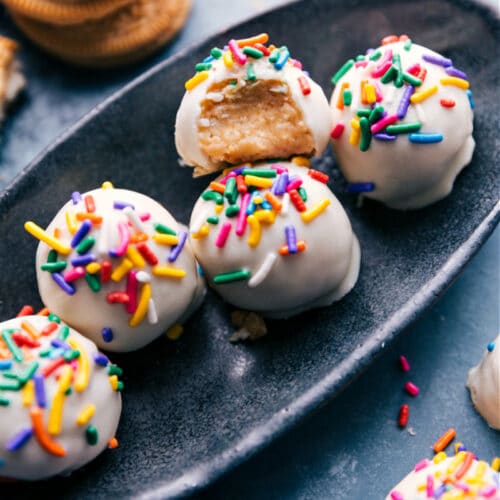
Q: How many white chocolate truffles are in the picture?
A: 7